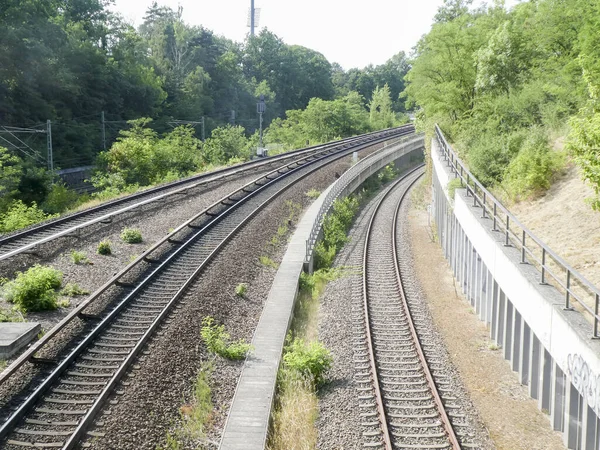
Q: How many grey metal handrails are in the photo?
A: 2